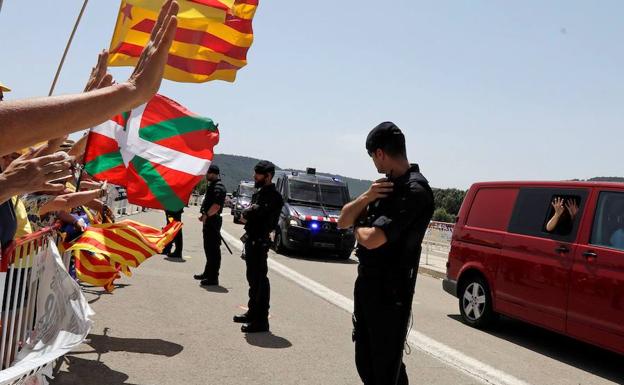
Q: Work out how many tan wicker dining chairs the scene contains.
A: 0